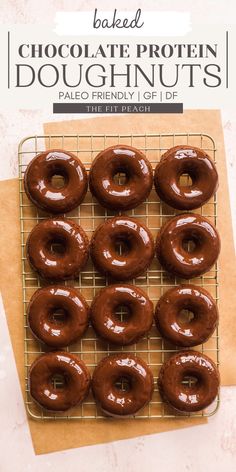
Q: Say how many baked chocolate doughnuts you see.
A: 12